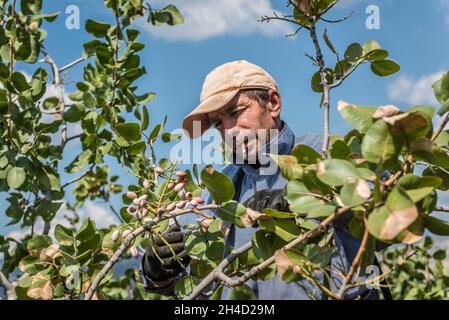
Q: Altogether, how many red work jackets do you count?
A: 0